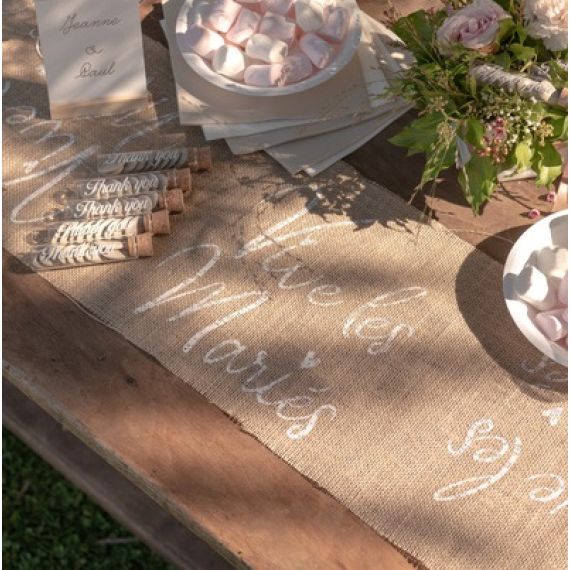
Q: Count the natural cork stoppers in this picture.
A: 5